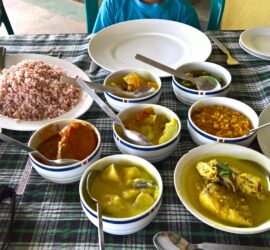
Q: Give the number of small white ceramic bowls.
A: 6